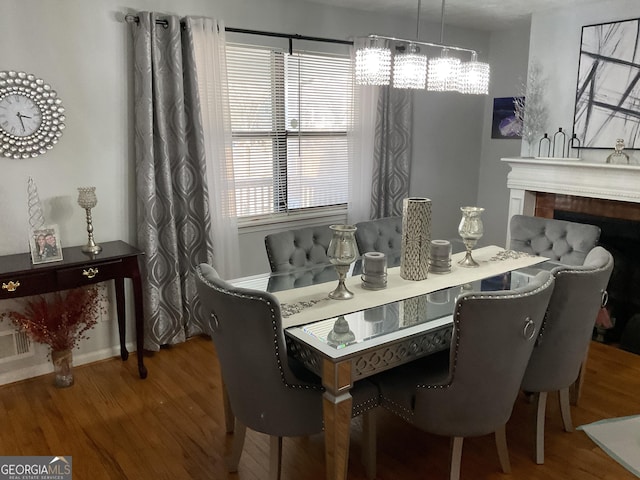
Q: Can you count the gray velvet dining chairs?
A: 6